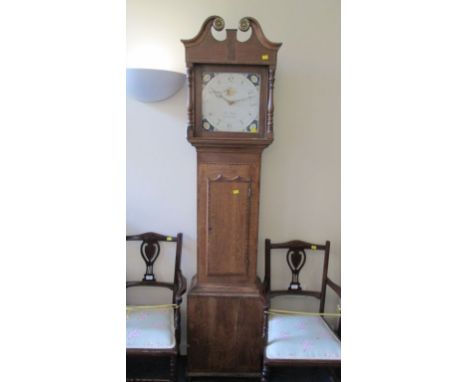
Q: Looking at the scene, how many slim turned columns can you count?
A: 2